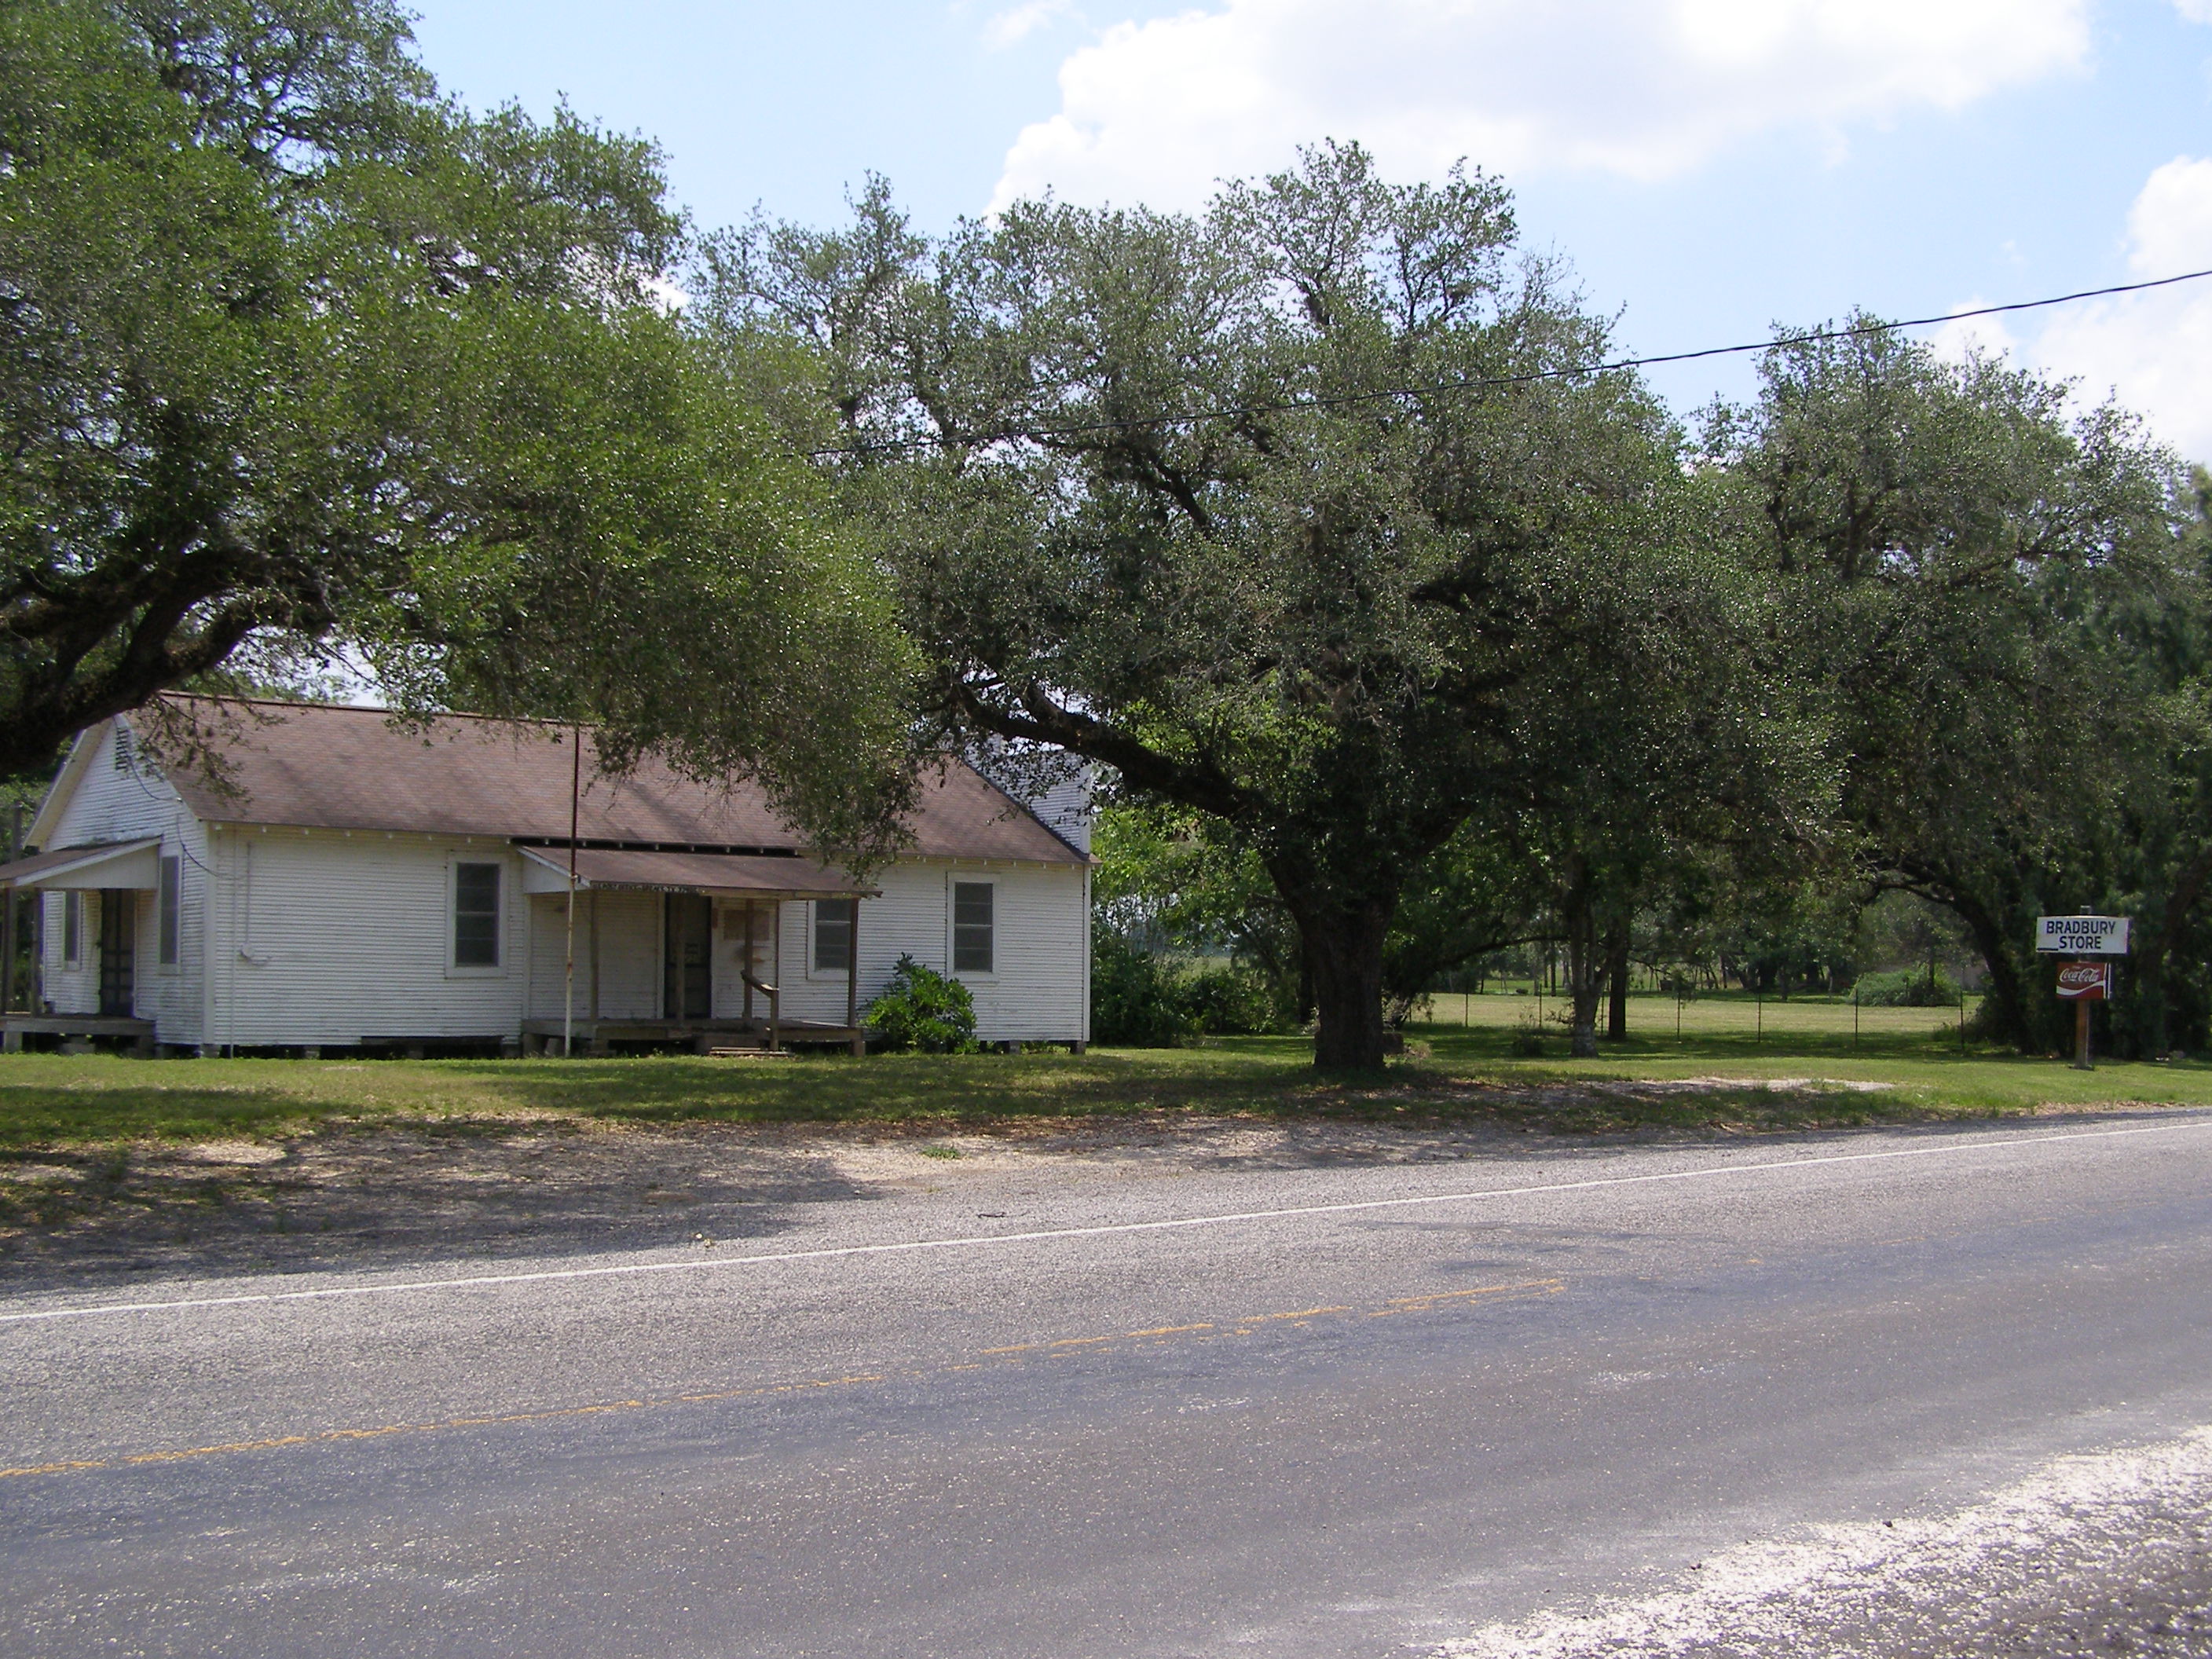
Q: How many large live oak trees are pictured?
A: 3